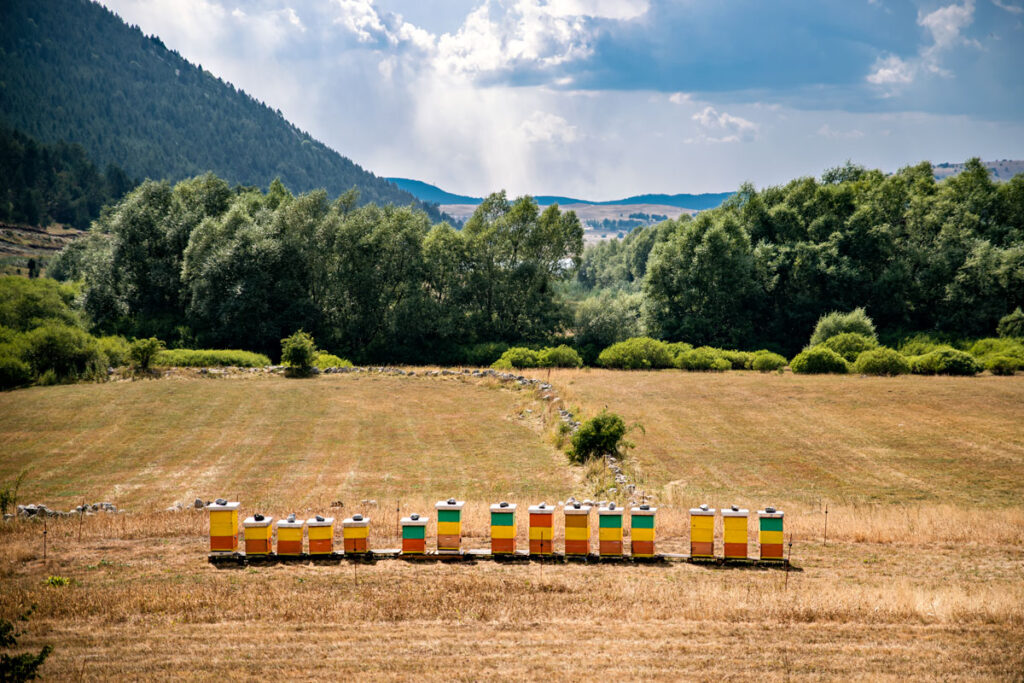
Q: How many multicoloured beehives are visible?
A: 15